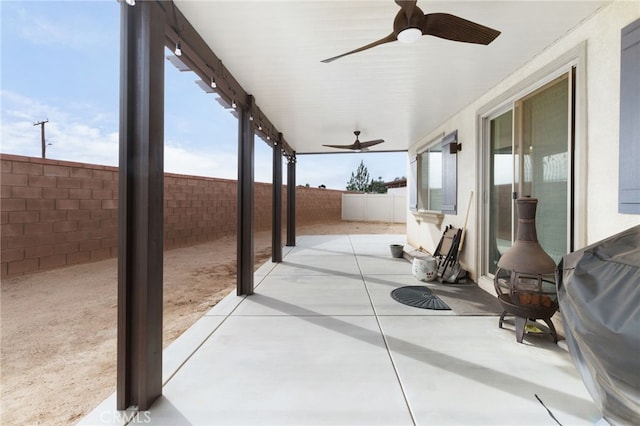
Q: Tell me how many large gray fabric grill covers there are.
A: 1